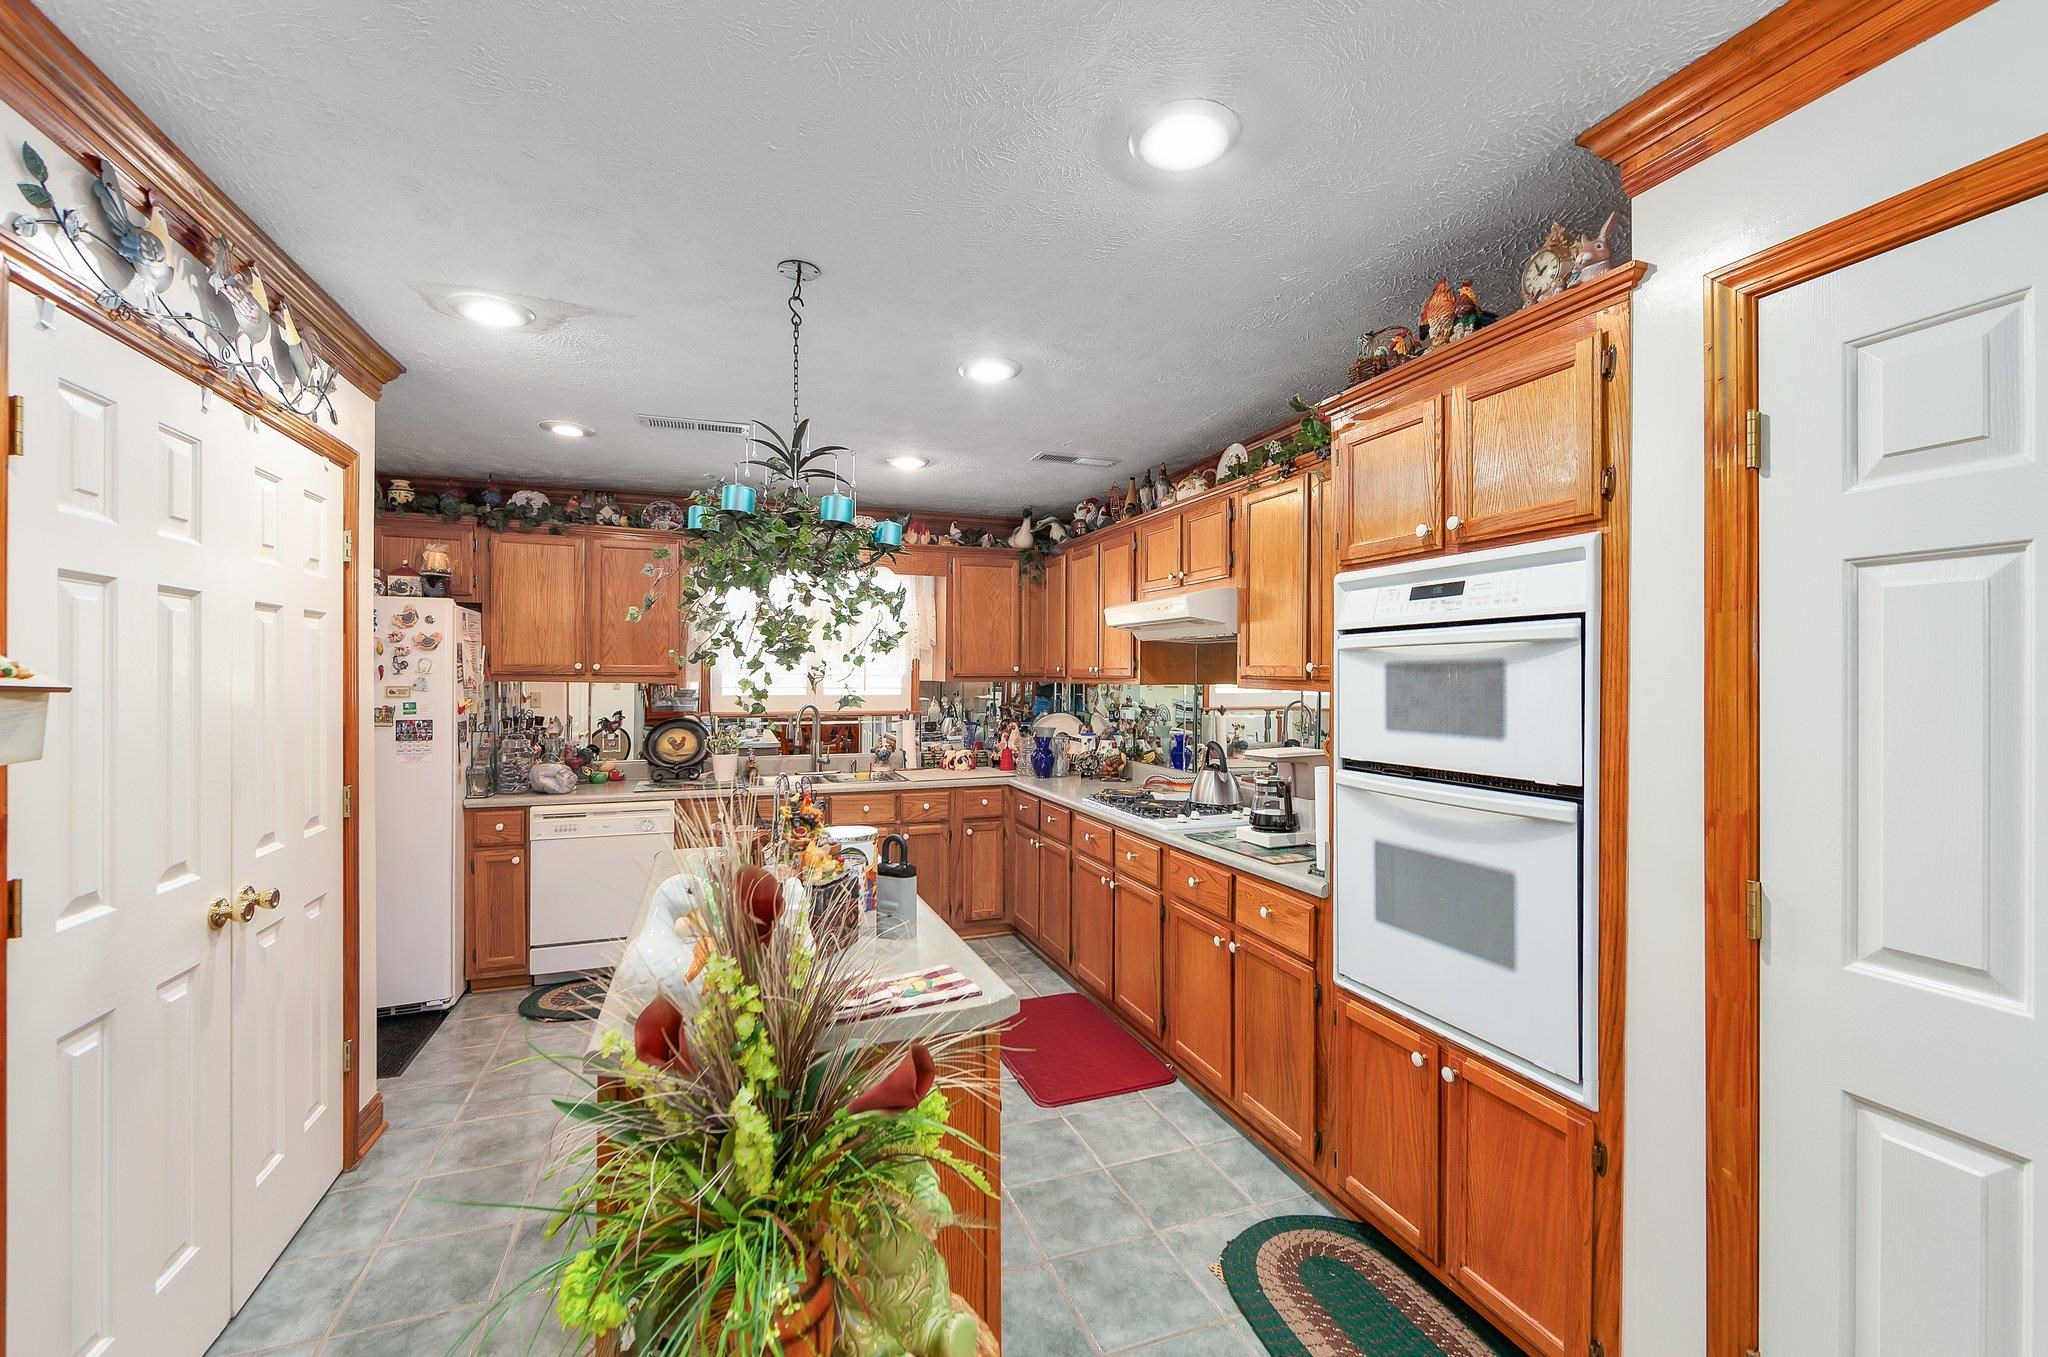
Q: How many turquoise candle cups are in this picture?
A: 4